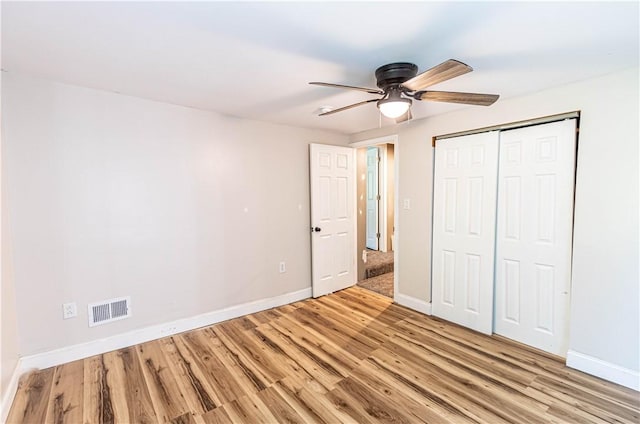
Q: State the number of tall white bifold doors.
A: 2